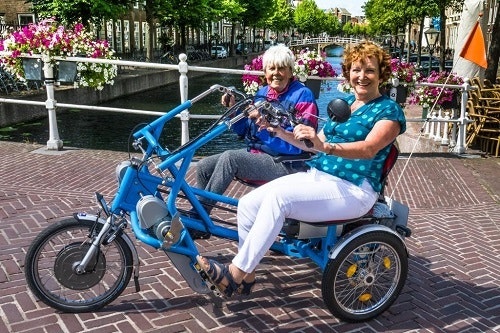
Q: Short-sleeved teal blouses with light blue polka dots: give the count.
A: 1